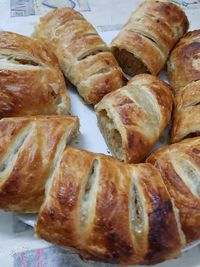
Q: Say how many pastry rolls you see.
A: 9